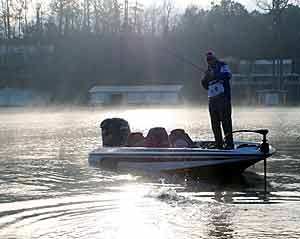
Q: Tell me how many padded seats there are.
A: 3